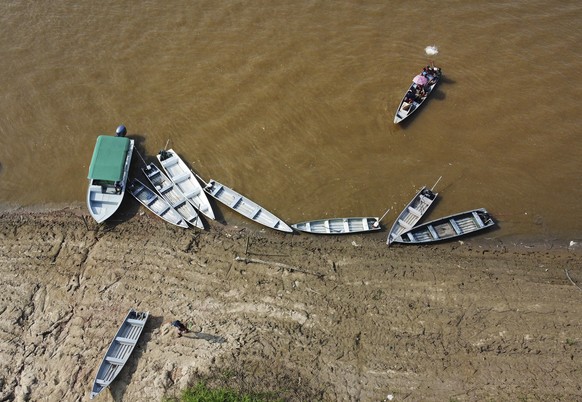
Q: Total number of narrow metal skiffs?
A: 9